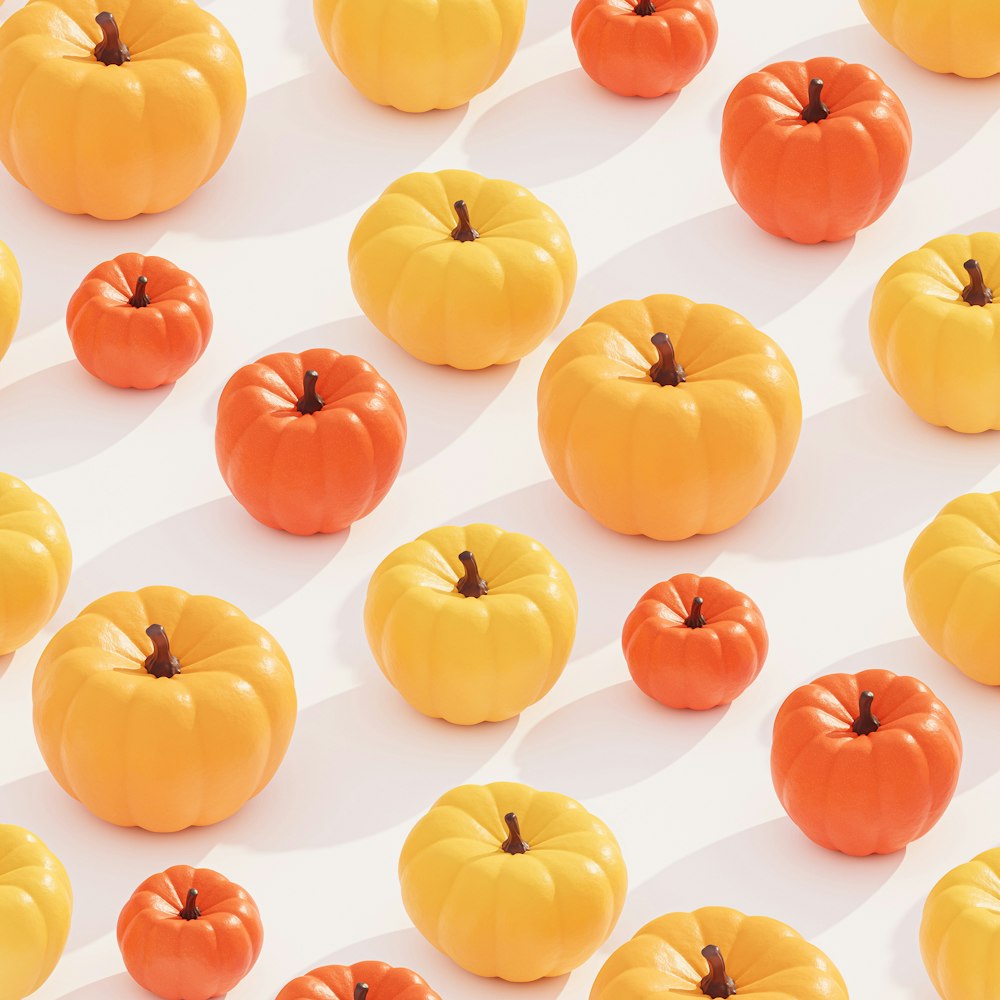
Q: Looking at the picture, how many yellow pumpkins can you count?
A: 15